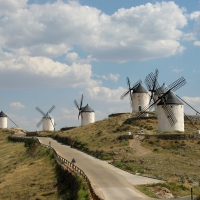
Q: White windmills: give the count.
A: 6